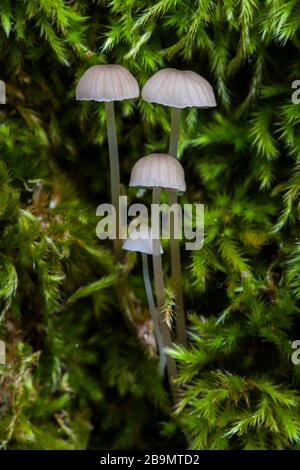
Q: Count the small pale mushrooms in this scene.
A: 4